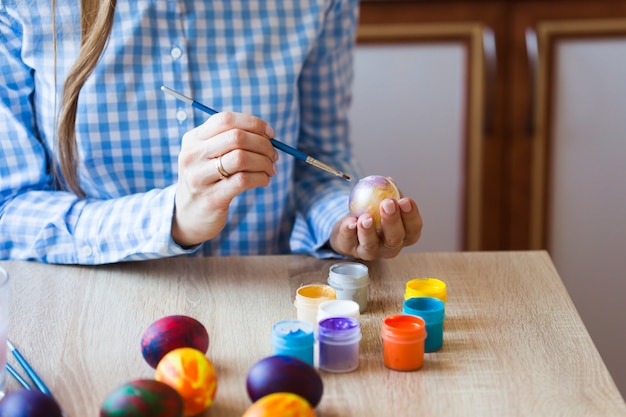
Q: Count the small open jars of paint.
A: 8